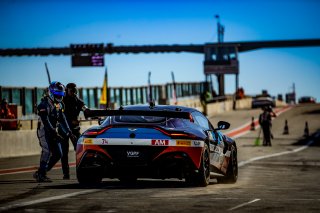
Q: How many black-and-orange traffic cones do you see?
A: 3